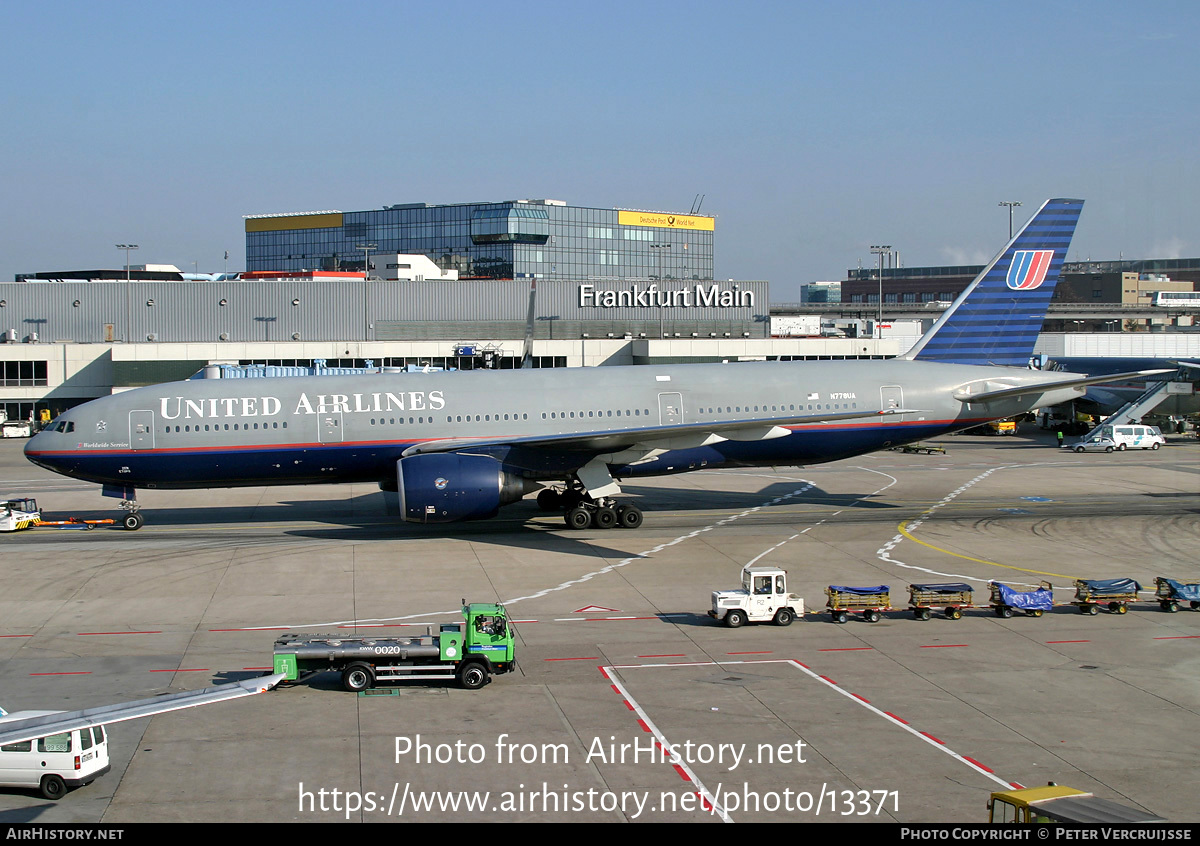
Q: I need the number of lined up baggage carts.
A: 5